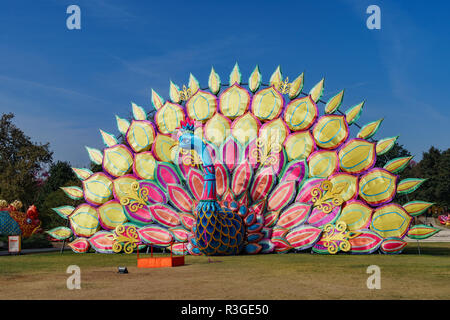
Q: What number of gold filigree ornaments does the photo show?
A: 8